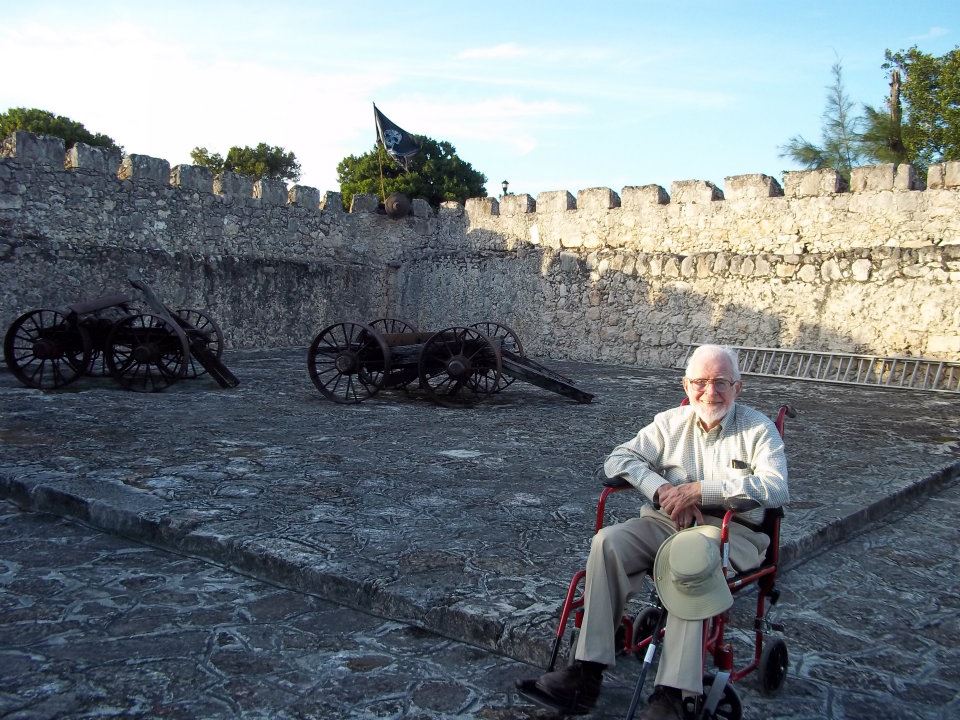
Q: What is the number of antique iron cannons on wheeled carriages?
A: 2